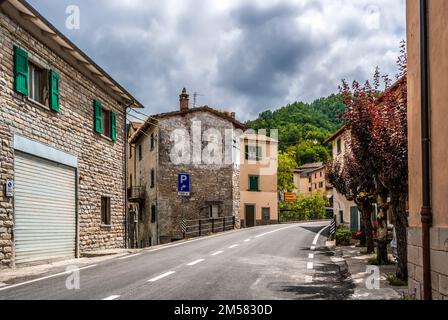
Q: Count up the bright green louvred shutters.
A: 4